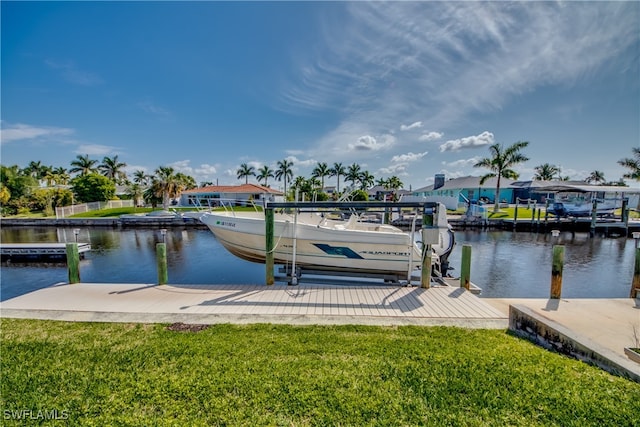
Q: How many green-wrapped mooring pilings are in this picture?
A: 7